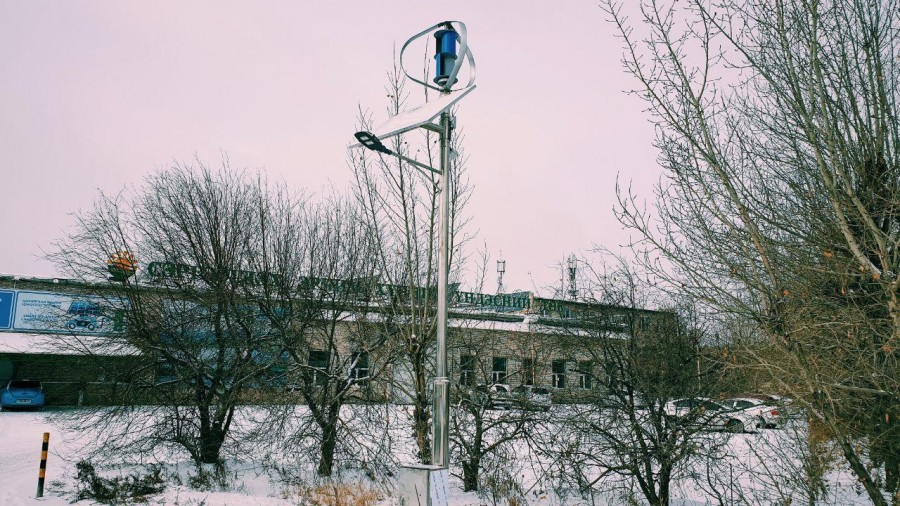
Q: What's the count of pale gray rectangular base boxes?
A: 1